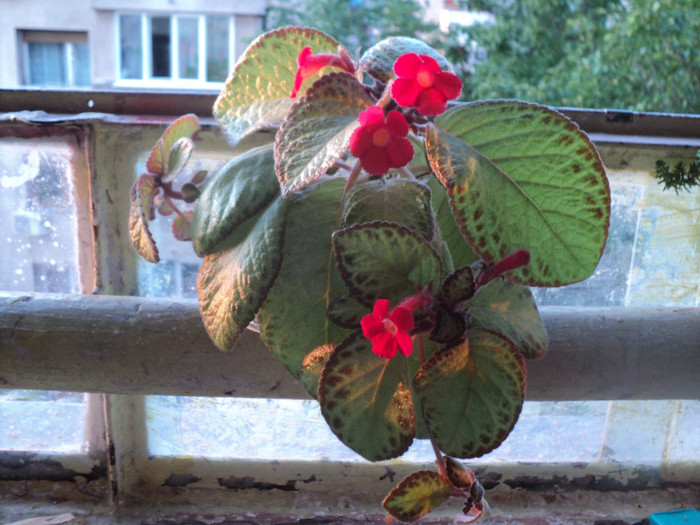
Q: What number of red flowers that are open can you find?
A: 4